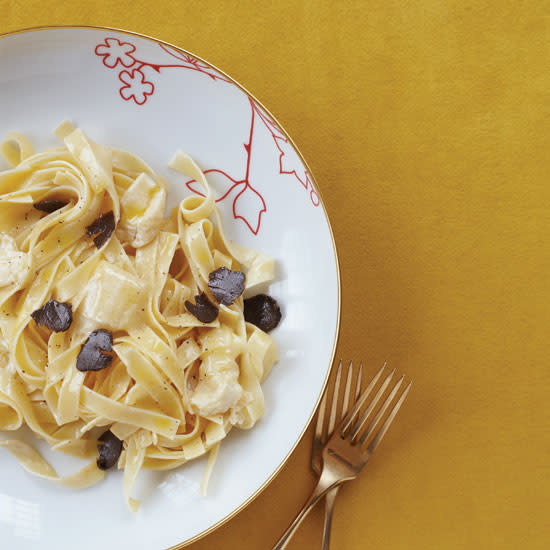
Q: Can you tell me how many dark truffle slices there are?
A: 8